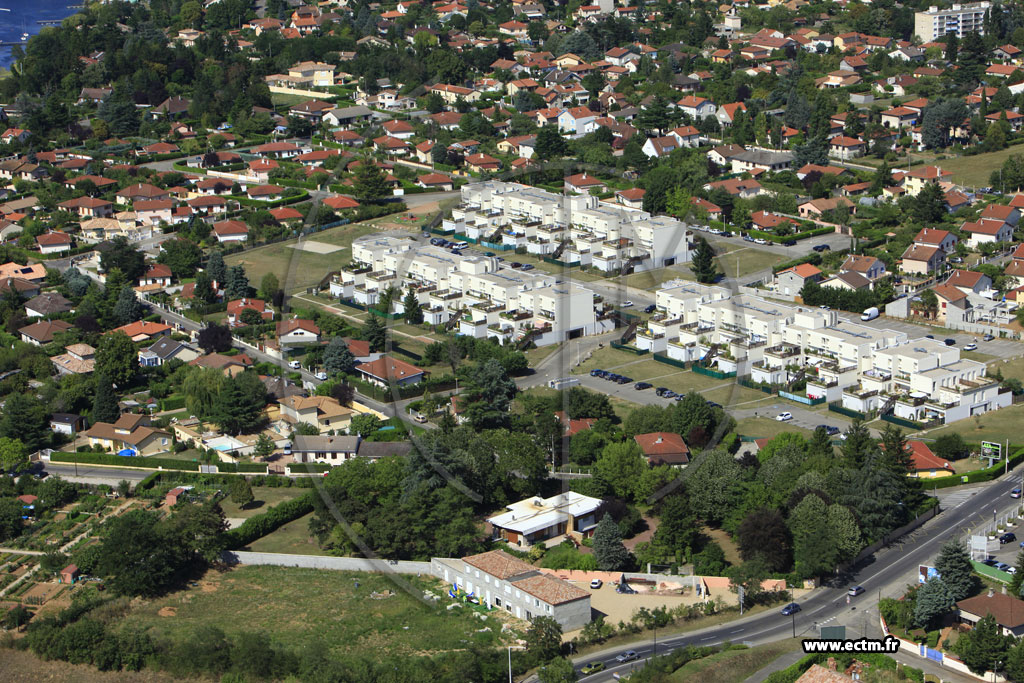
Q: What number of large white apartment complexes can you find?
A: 3